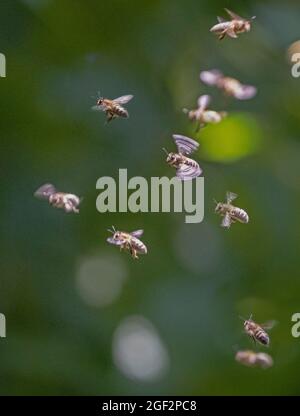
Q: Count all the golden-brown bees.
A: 10